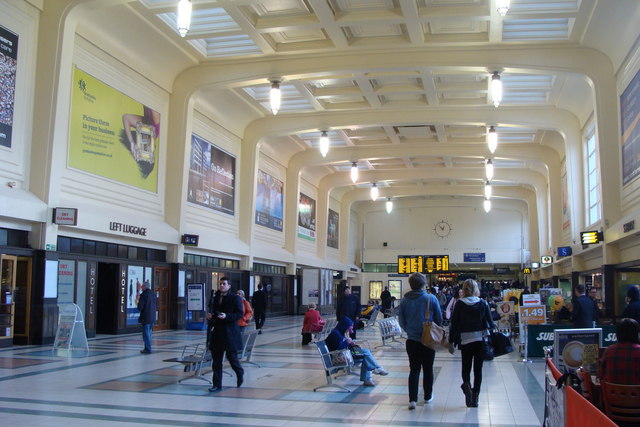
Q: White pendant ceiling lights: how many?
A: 12